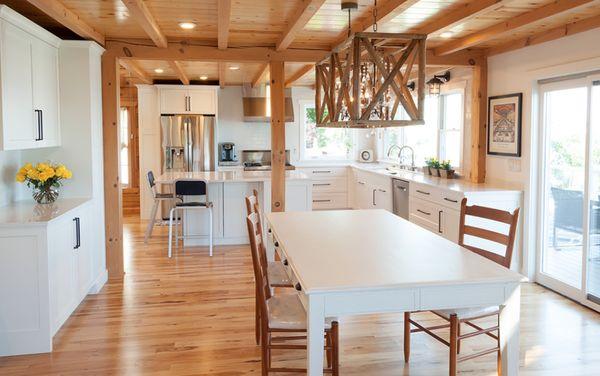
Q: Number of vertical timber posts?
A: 3